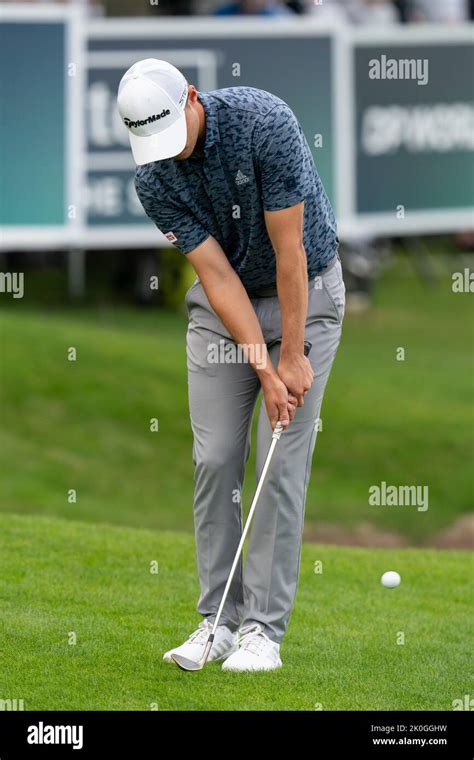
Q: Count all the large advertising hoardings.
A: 3